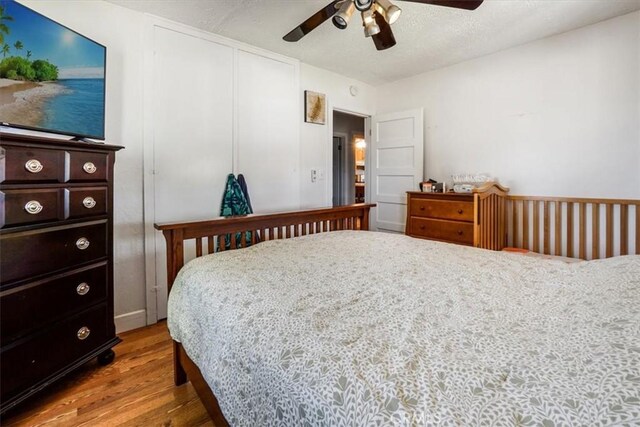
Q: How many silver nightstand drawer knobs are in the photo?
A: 7